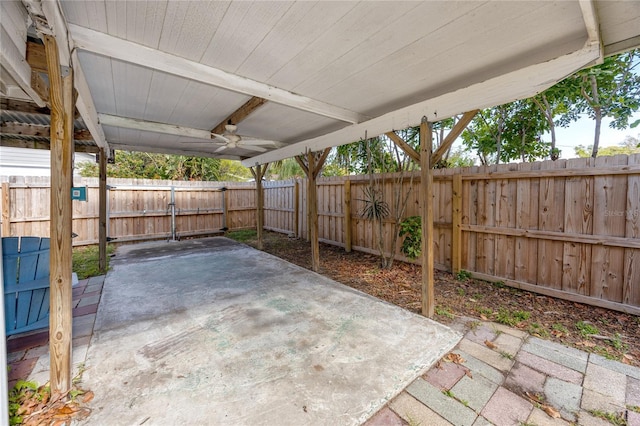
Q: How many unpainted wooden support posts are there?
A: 5